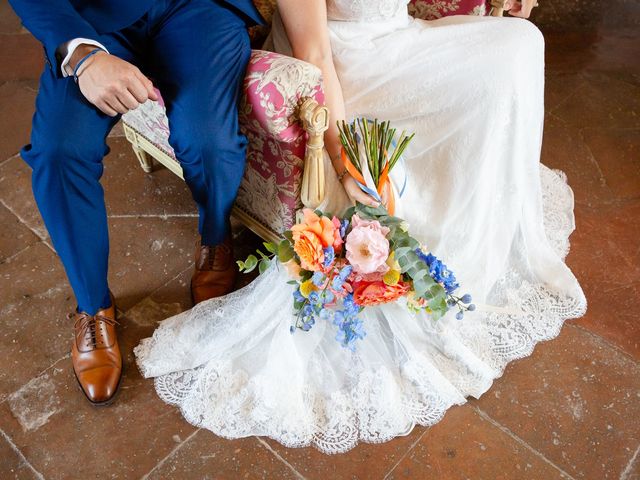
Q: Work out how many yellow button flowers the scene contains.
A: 2